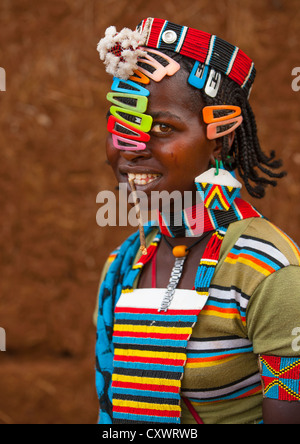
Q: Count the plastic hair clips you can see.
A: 12